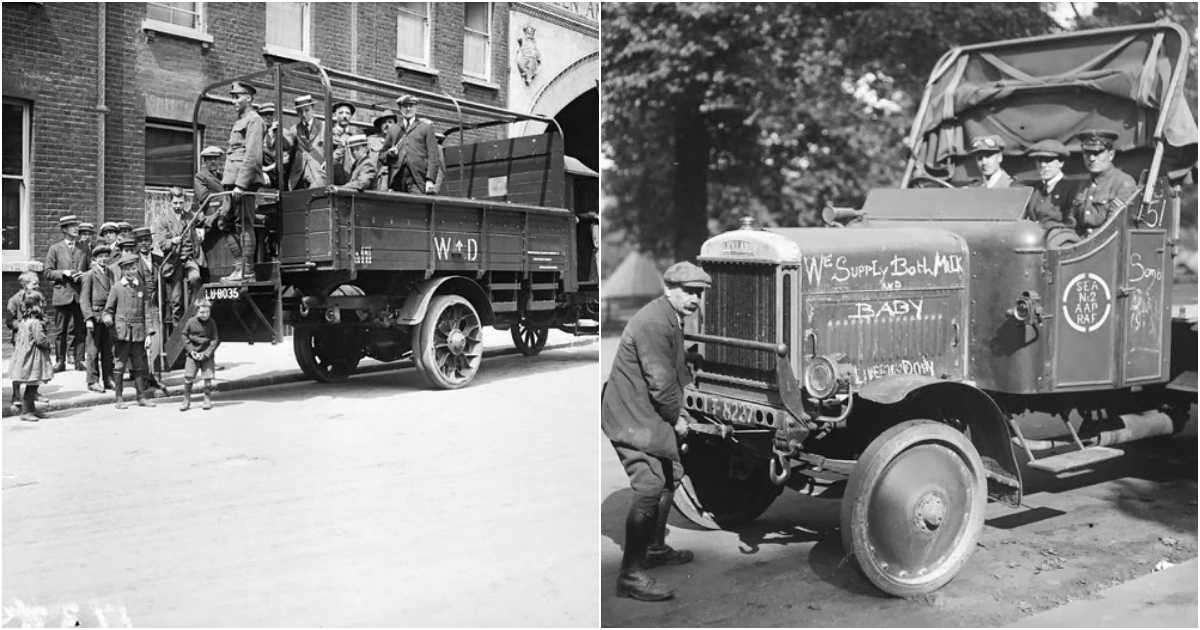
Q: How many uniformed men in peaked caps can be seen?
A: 2